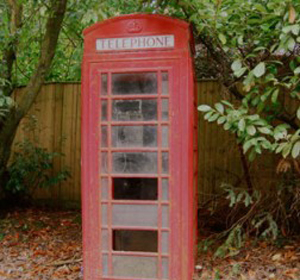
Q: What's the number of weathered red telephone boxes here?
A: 1